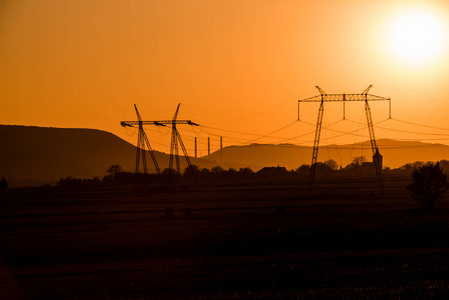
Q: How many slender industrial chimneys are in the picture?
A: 3